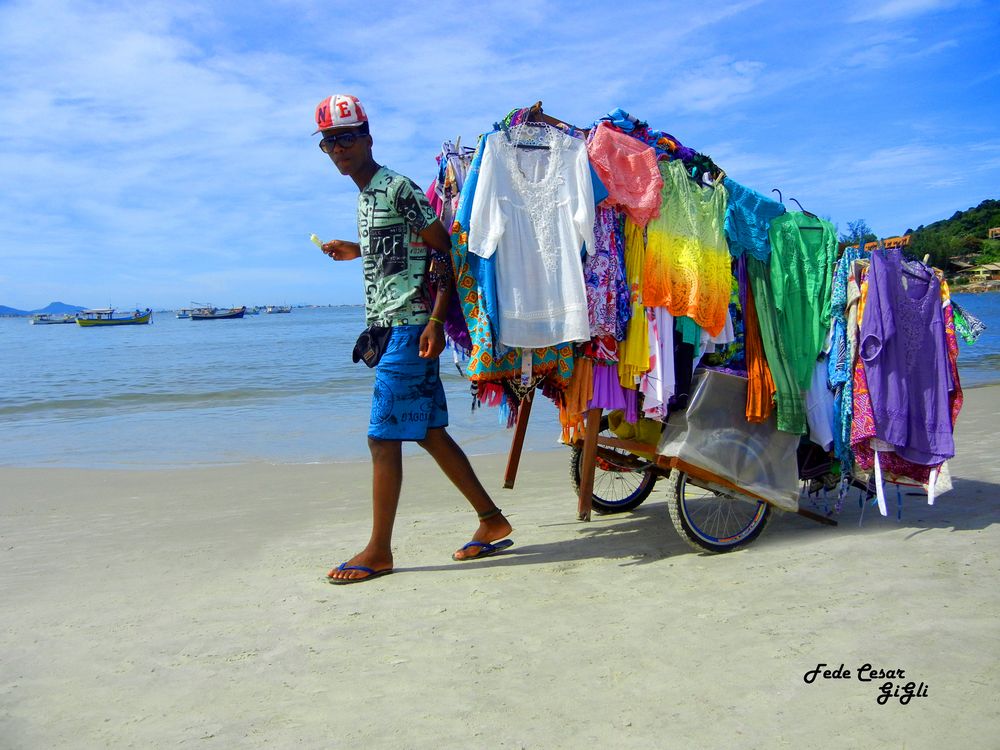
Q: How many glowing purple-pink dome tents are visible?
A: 0